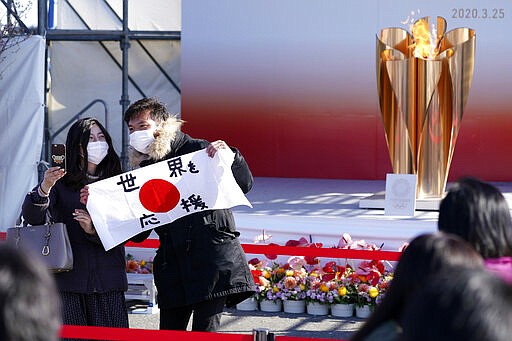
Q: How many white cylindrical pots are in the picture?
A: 6